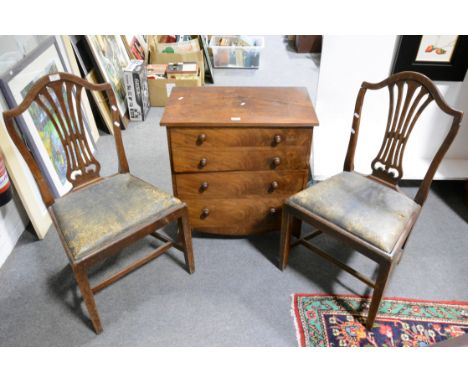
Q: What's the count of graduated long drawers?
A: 4